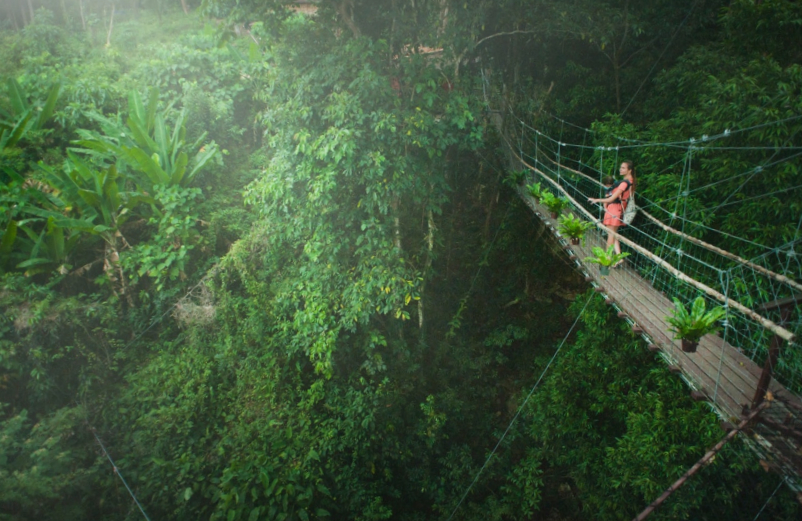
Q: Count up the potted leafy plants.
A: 6